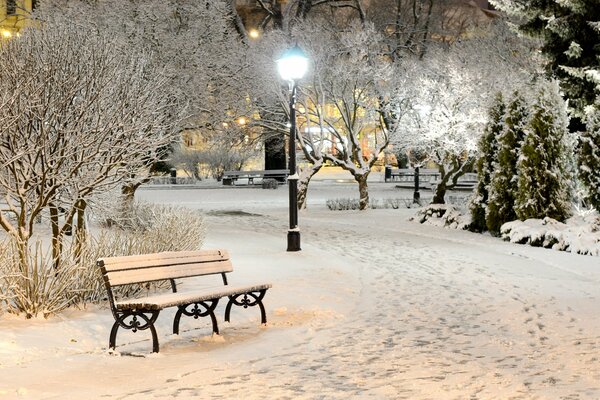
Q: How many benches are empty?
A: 3